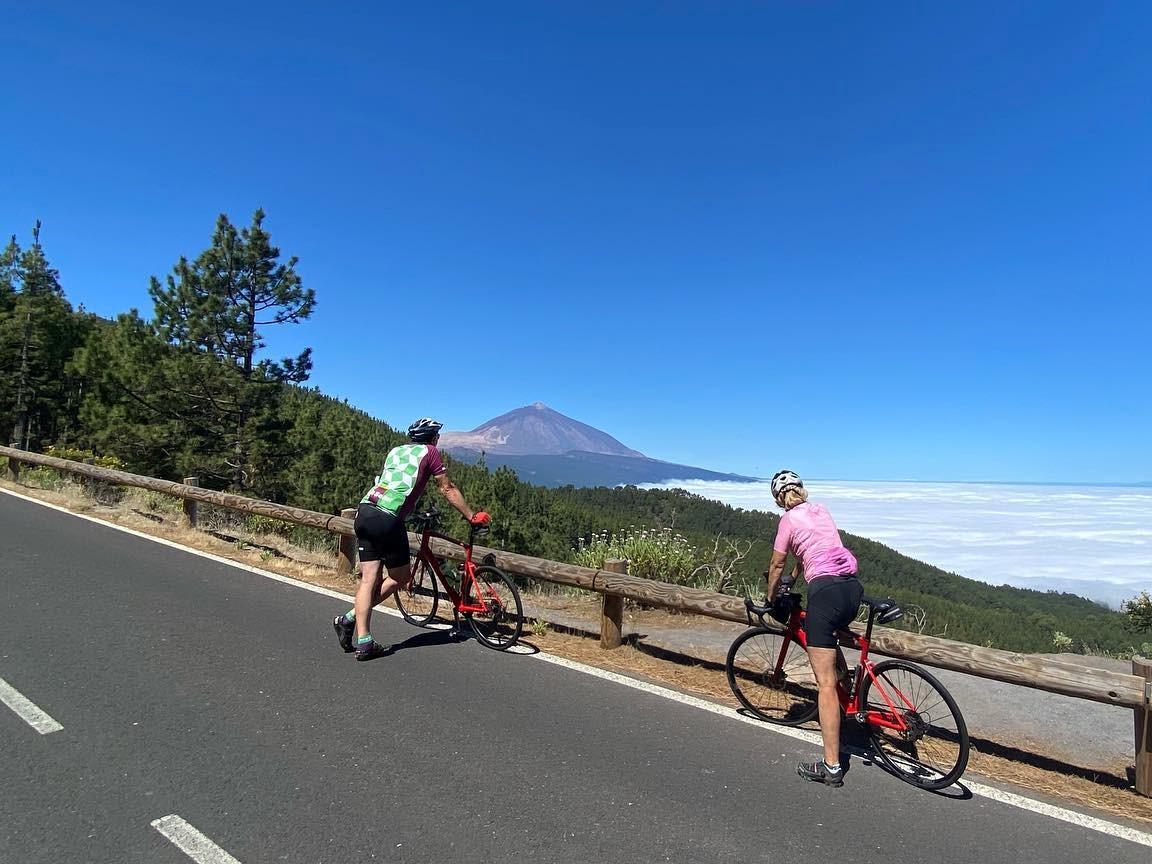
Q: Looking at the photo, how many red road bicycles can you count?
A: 2